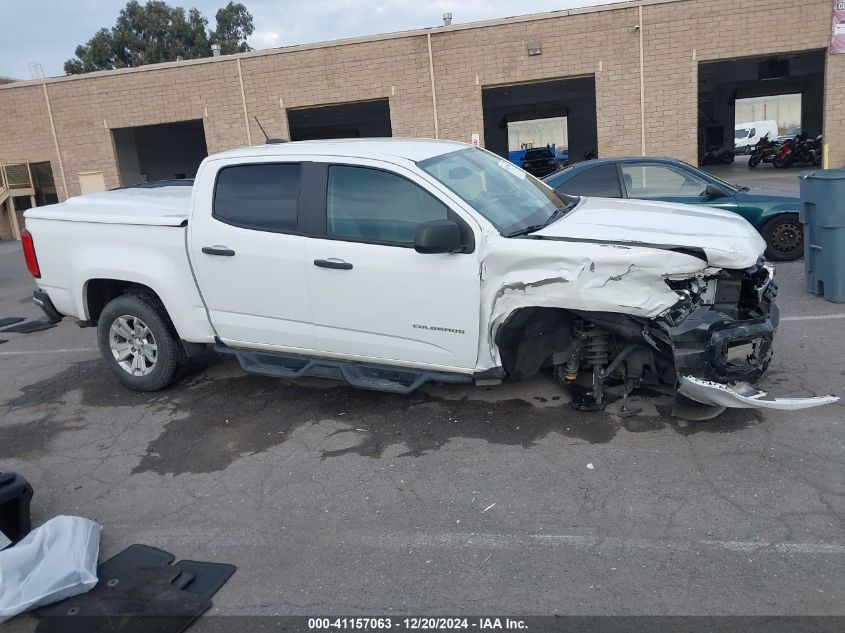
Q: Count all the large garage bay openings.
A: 4